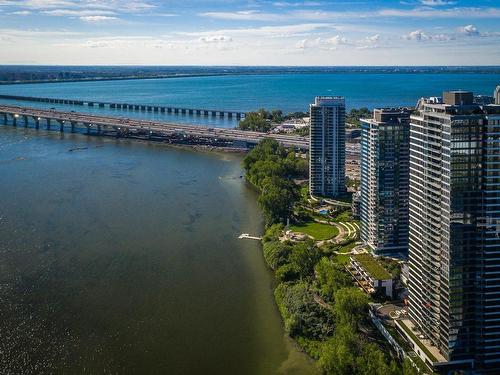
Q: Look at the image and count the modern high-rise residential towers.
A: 3